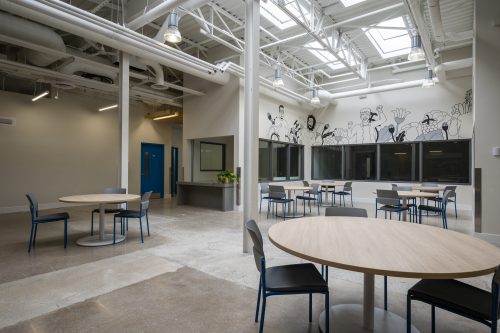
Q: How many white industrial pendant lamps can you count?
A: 5